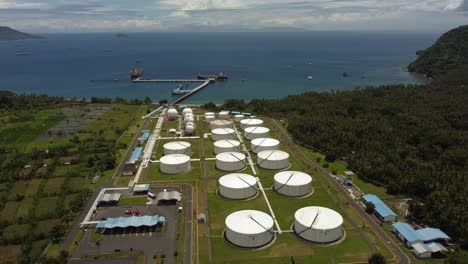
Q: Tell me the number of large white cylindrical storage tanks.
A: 14